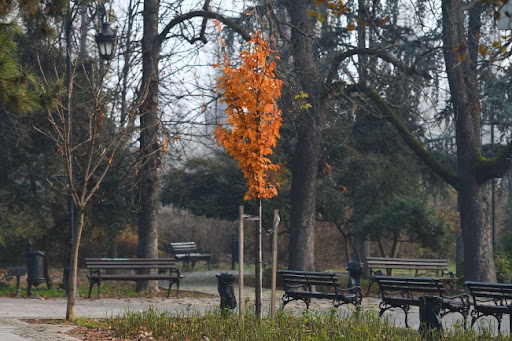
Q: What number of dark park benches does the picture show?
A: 6